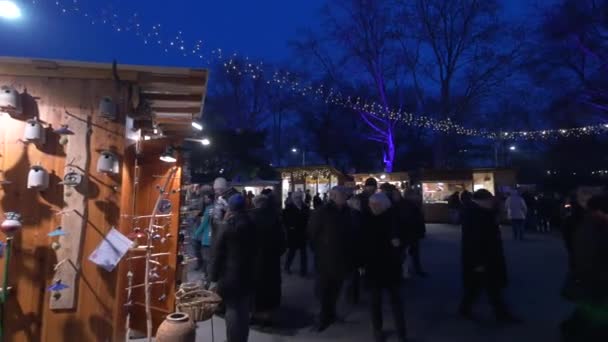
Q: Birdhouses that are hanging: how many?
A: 5